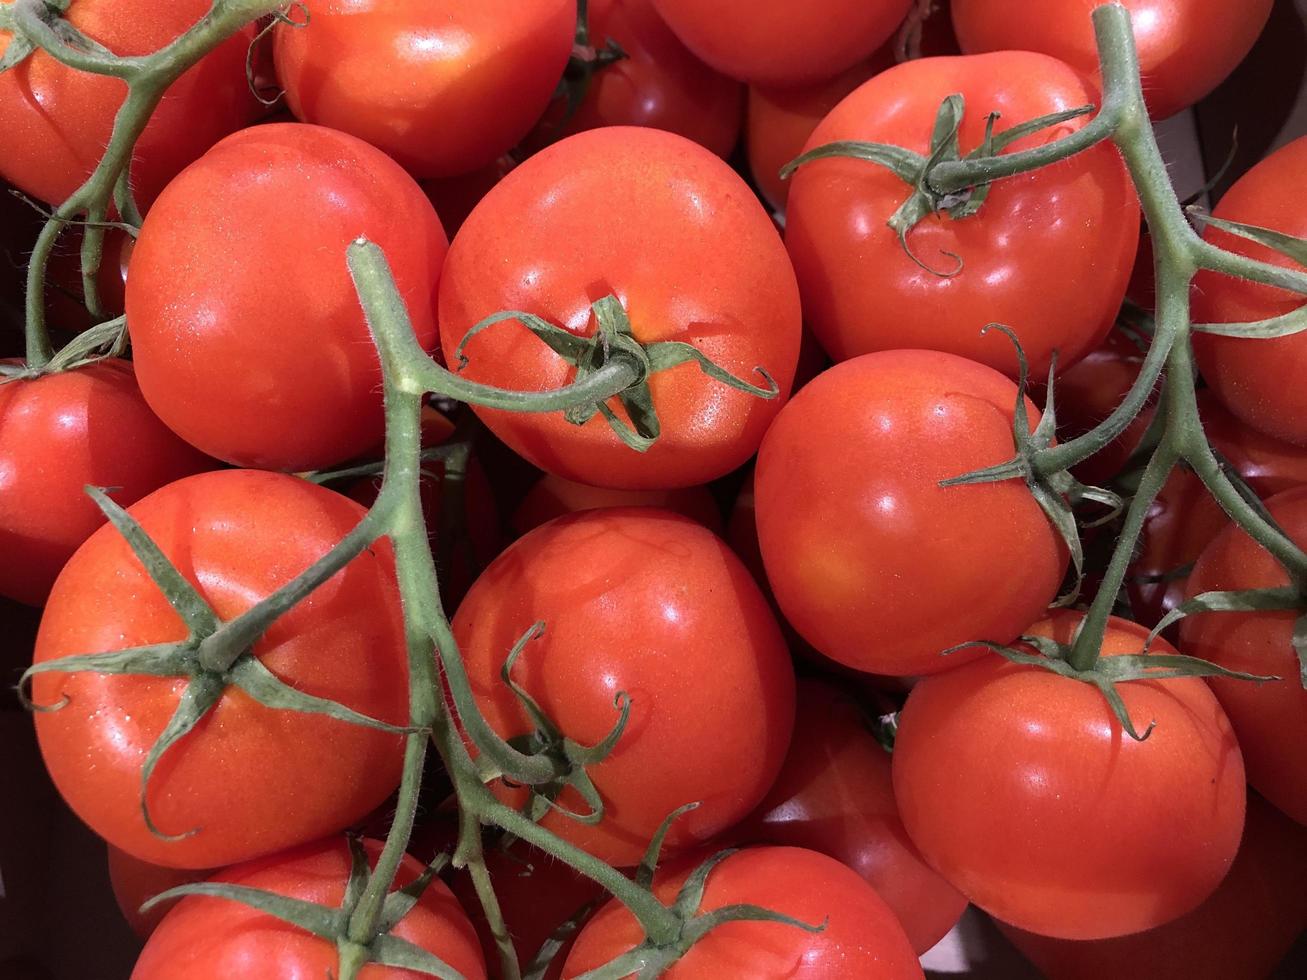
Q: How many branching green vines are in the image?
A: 3